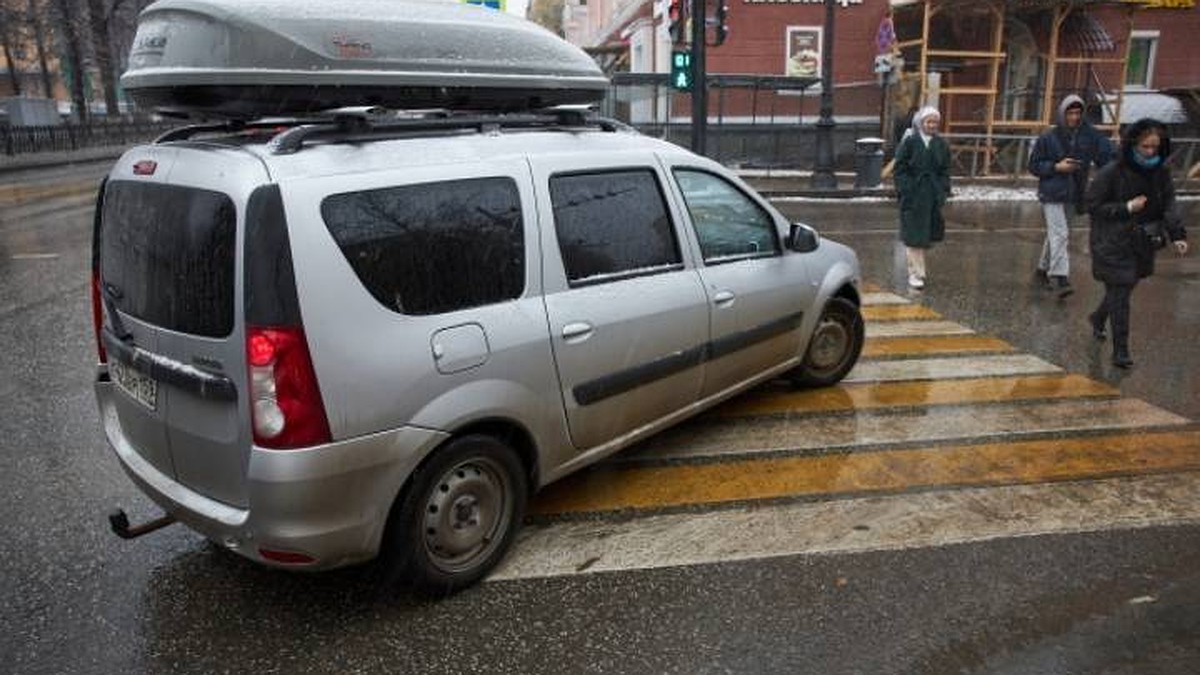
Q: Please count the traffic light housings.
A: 3